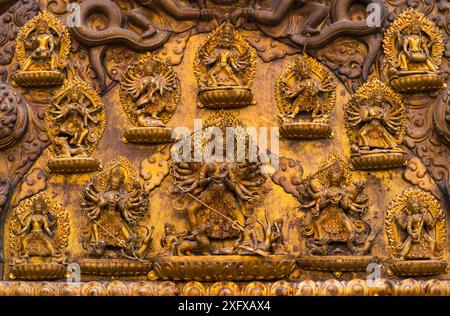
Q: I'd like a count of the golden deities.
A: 12